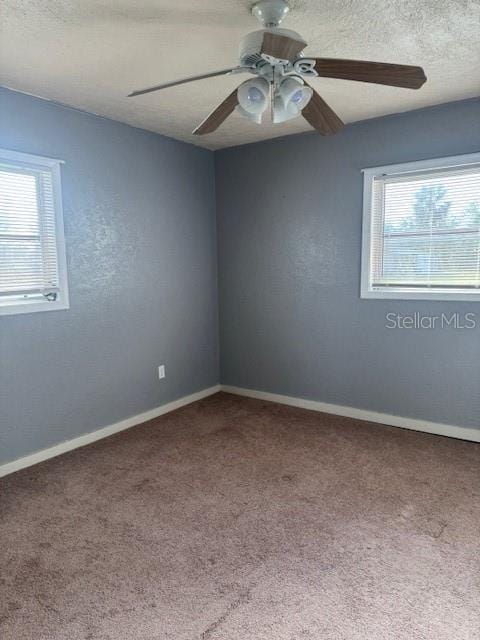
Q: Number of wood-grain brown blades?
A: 5